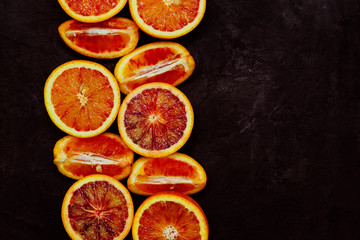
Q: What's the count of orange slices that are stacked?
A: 10